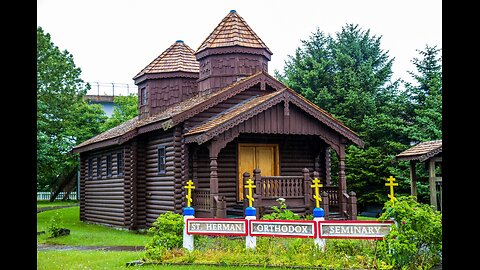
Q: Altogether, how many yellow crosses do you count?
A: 4